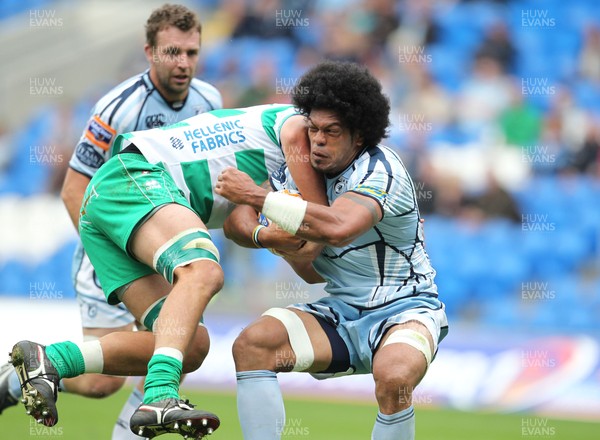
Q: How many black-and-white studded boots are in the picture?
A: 2